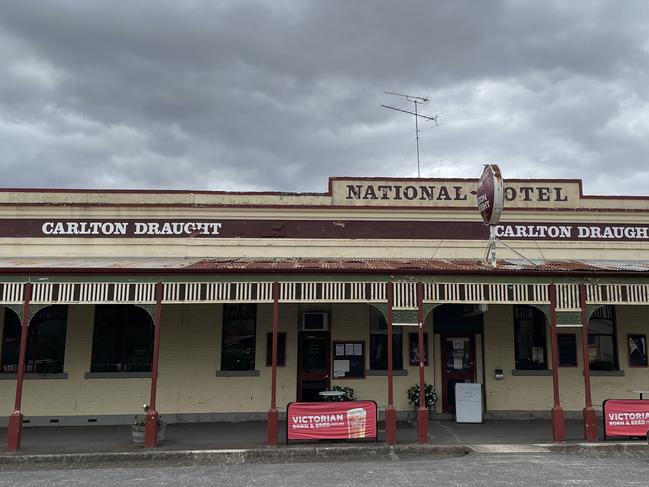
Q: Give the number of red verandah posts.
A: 7